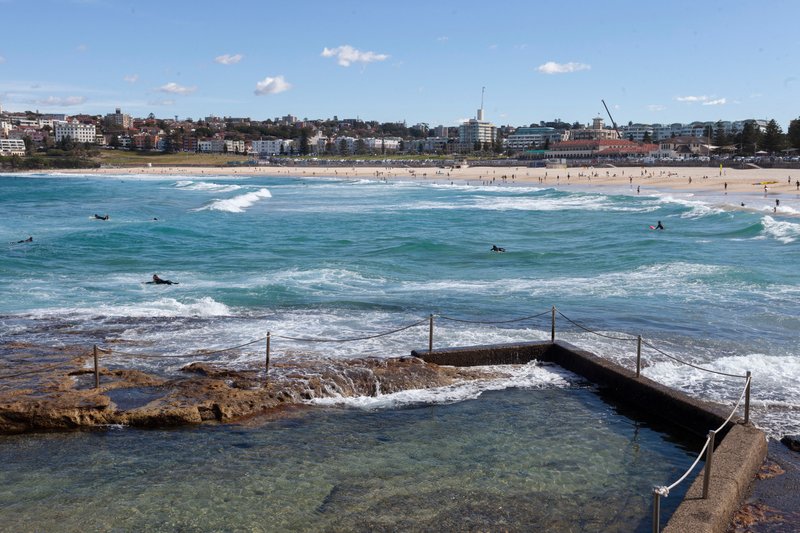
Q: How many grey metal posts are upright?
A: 8